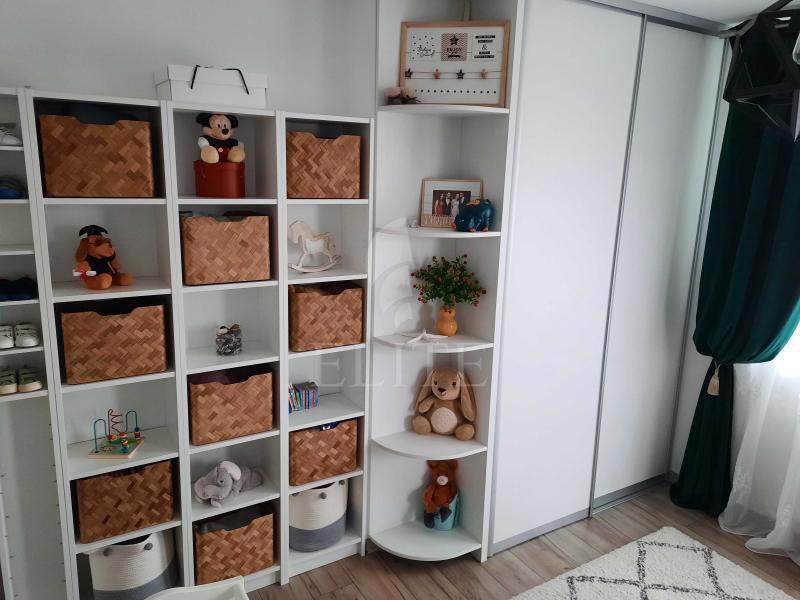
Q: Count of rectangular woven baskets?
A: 9